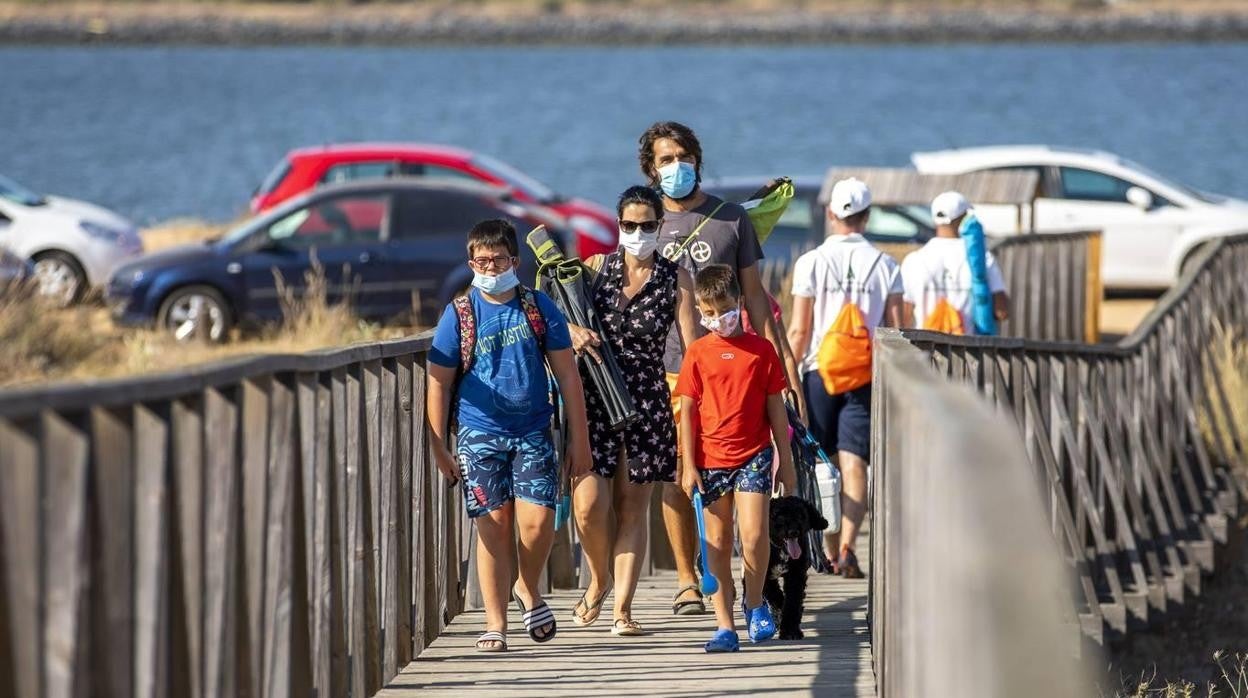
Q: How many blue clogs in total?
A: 2